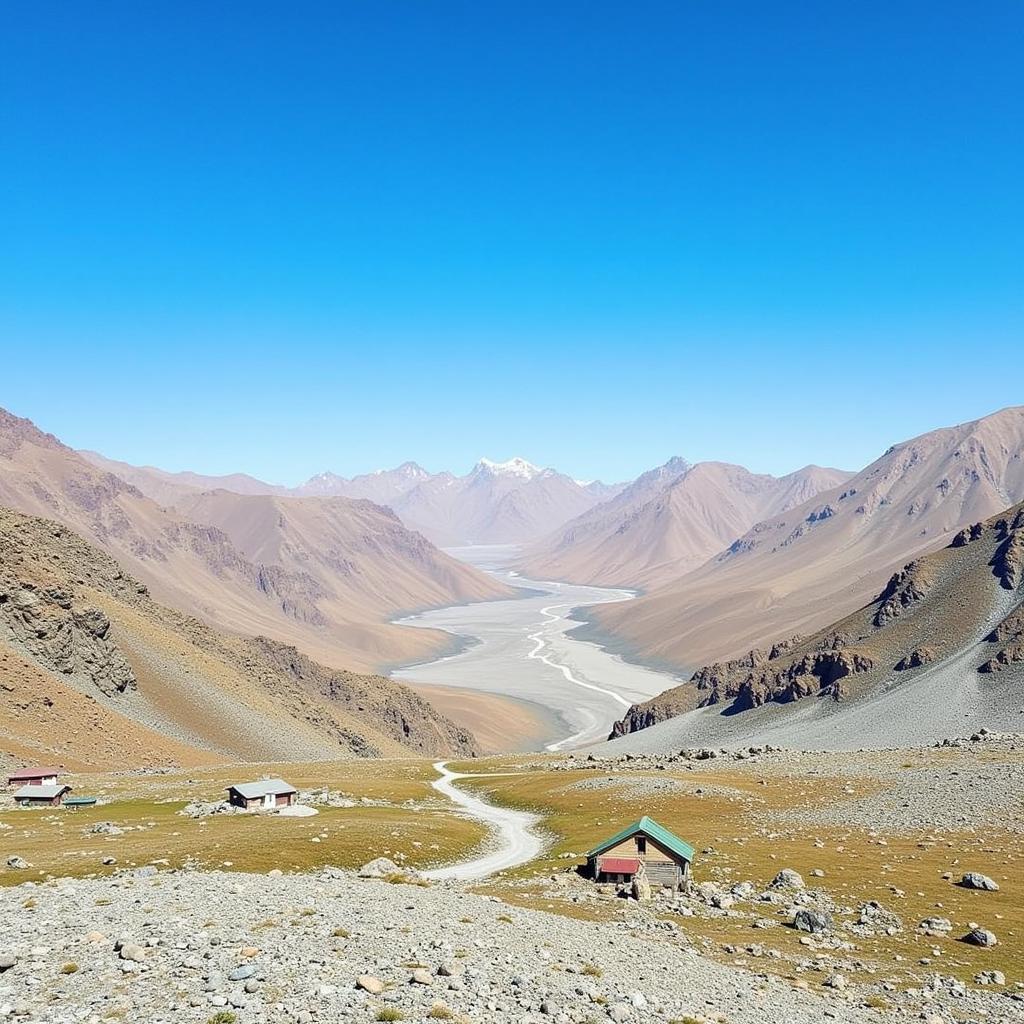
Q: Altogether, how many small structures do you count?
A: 4